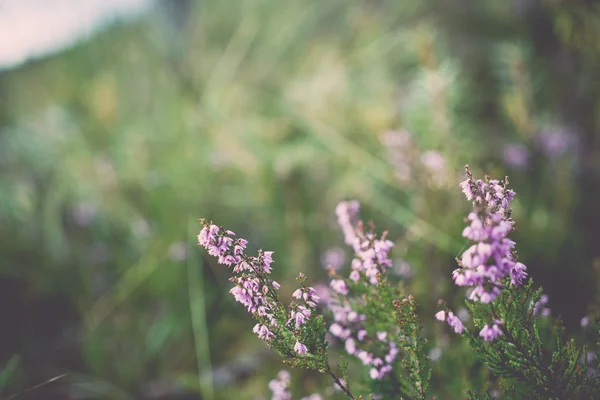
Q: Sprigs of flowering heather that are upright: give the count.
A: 3